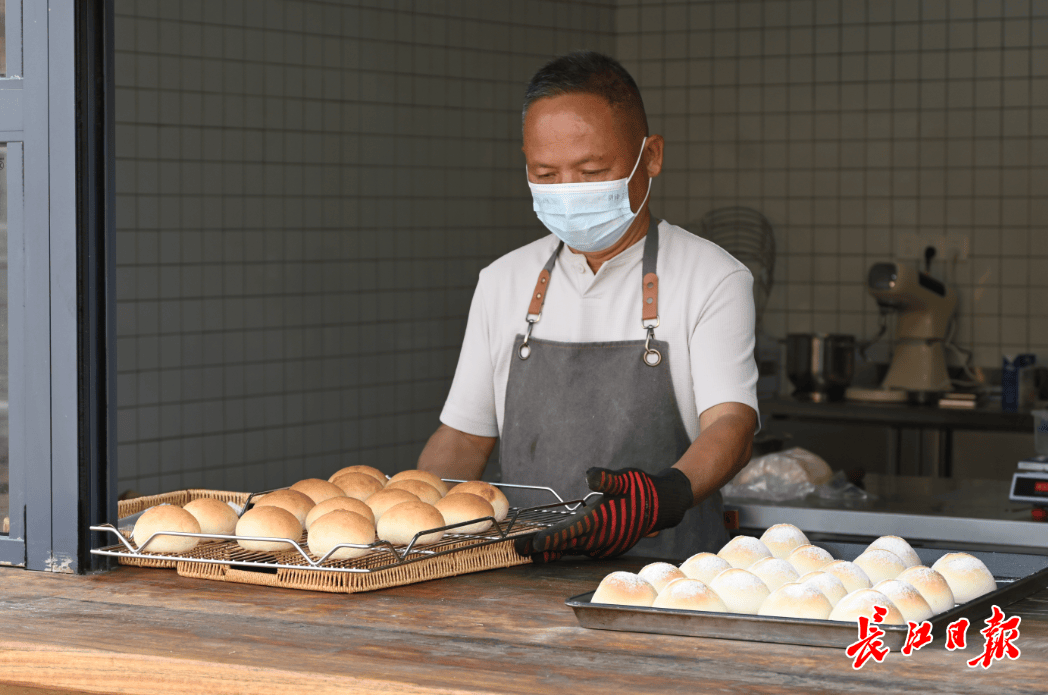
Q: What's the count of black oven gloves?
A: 1